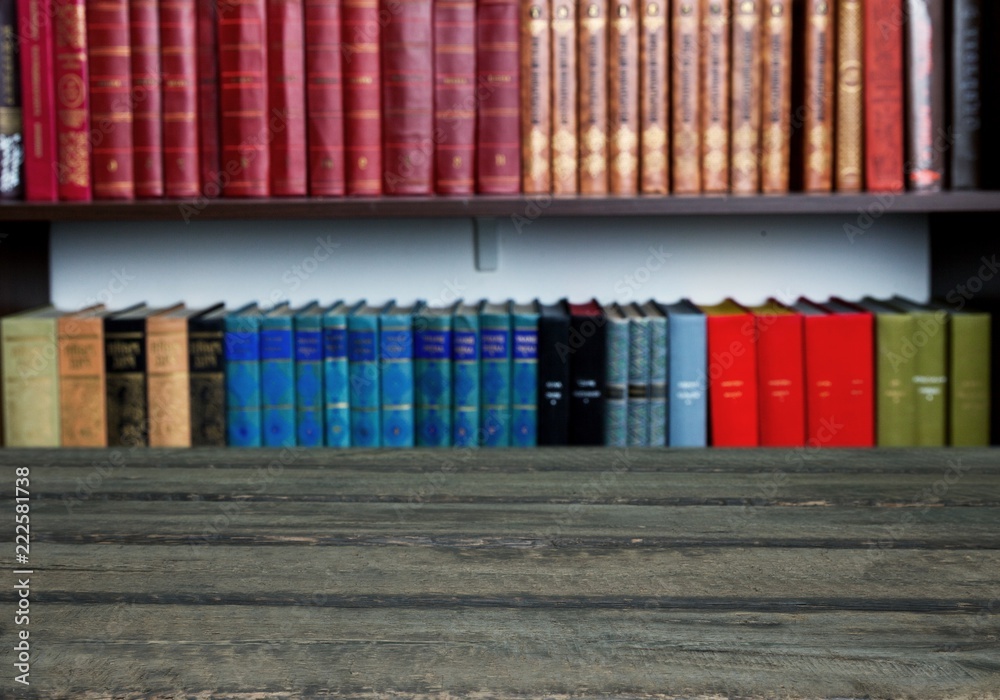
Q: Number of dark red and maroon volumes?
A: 13